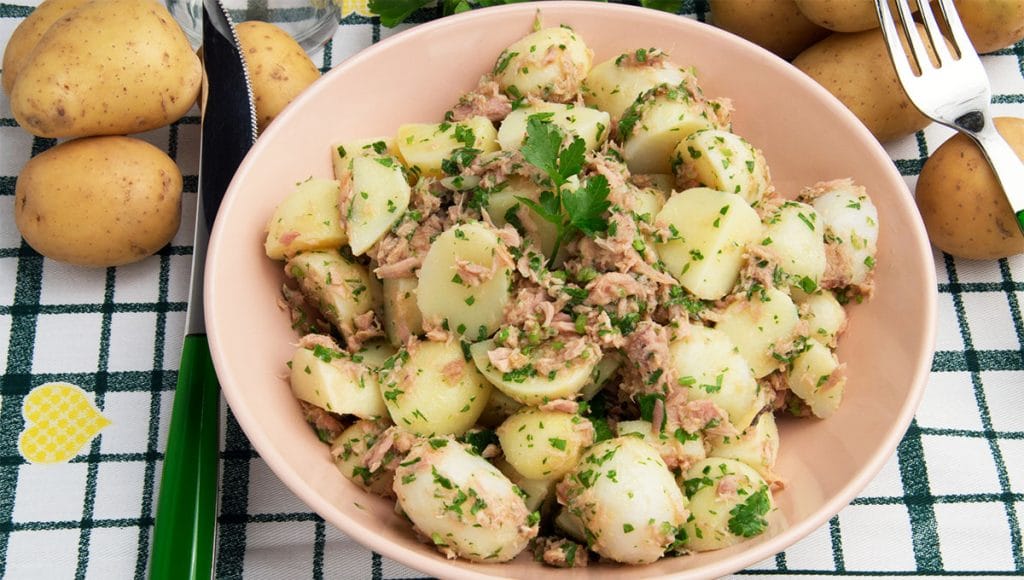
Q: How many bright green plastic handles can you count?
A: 2